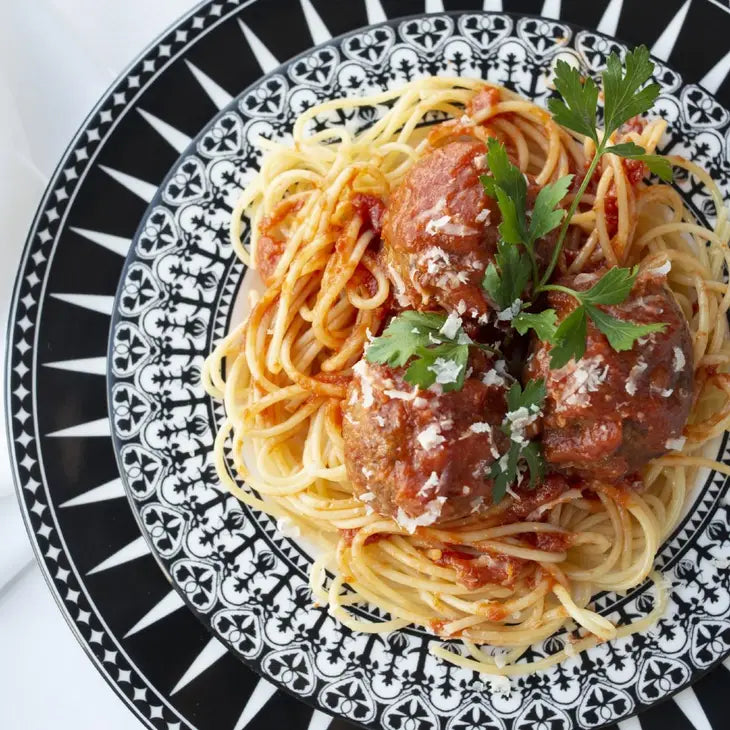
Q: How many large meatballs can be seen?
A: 3